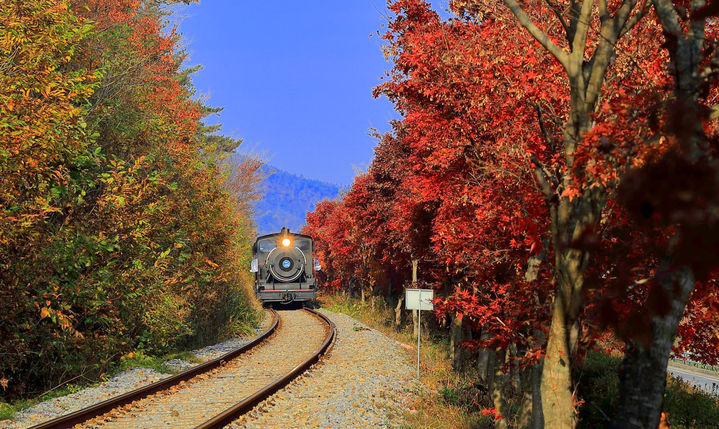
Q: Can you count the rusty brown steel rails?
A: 2